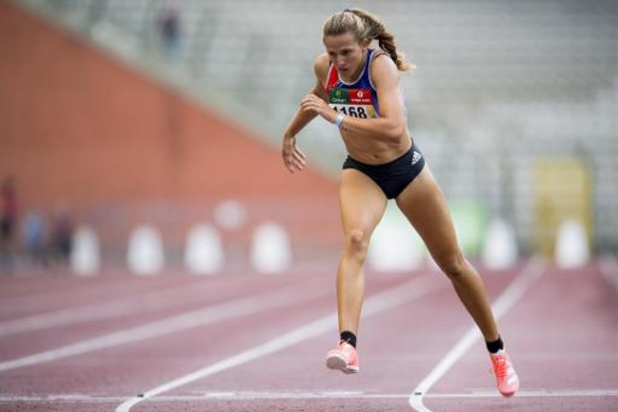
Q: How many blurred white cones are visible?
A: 7